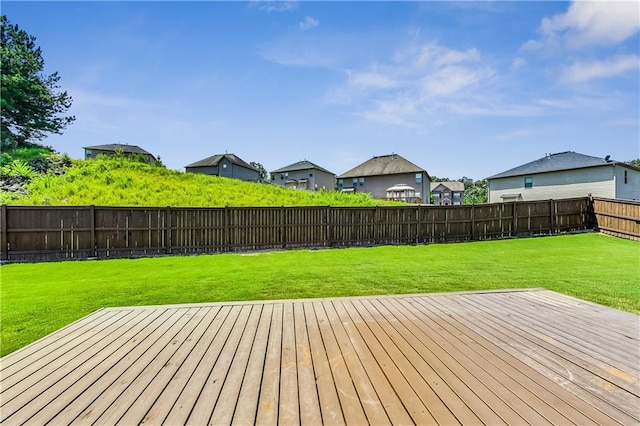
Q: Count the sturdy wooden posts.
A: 12